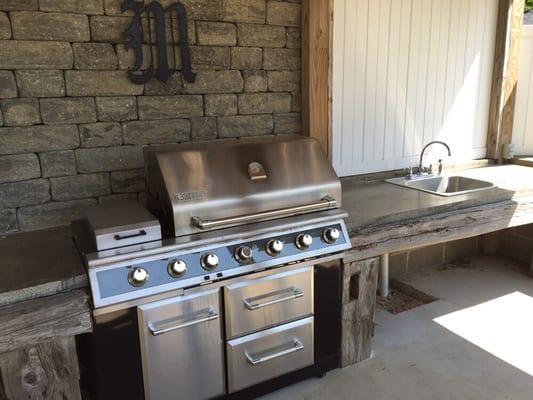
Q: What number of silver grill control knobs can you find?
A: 7